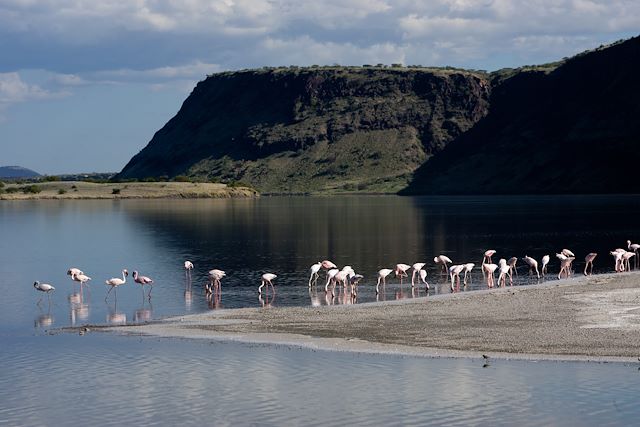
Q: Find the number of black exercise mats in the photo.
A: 0